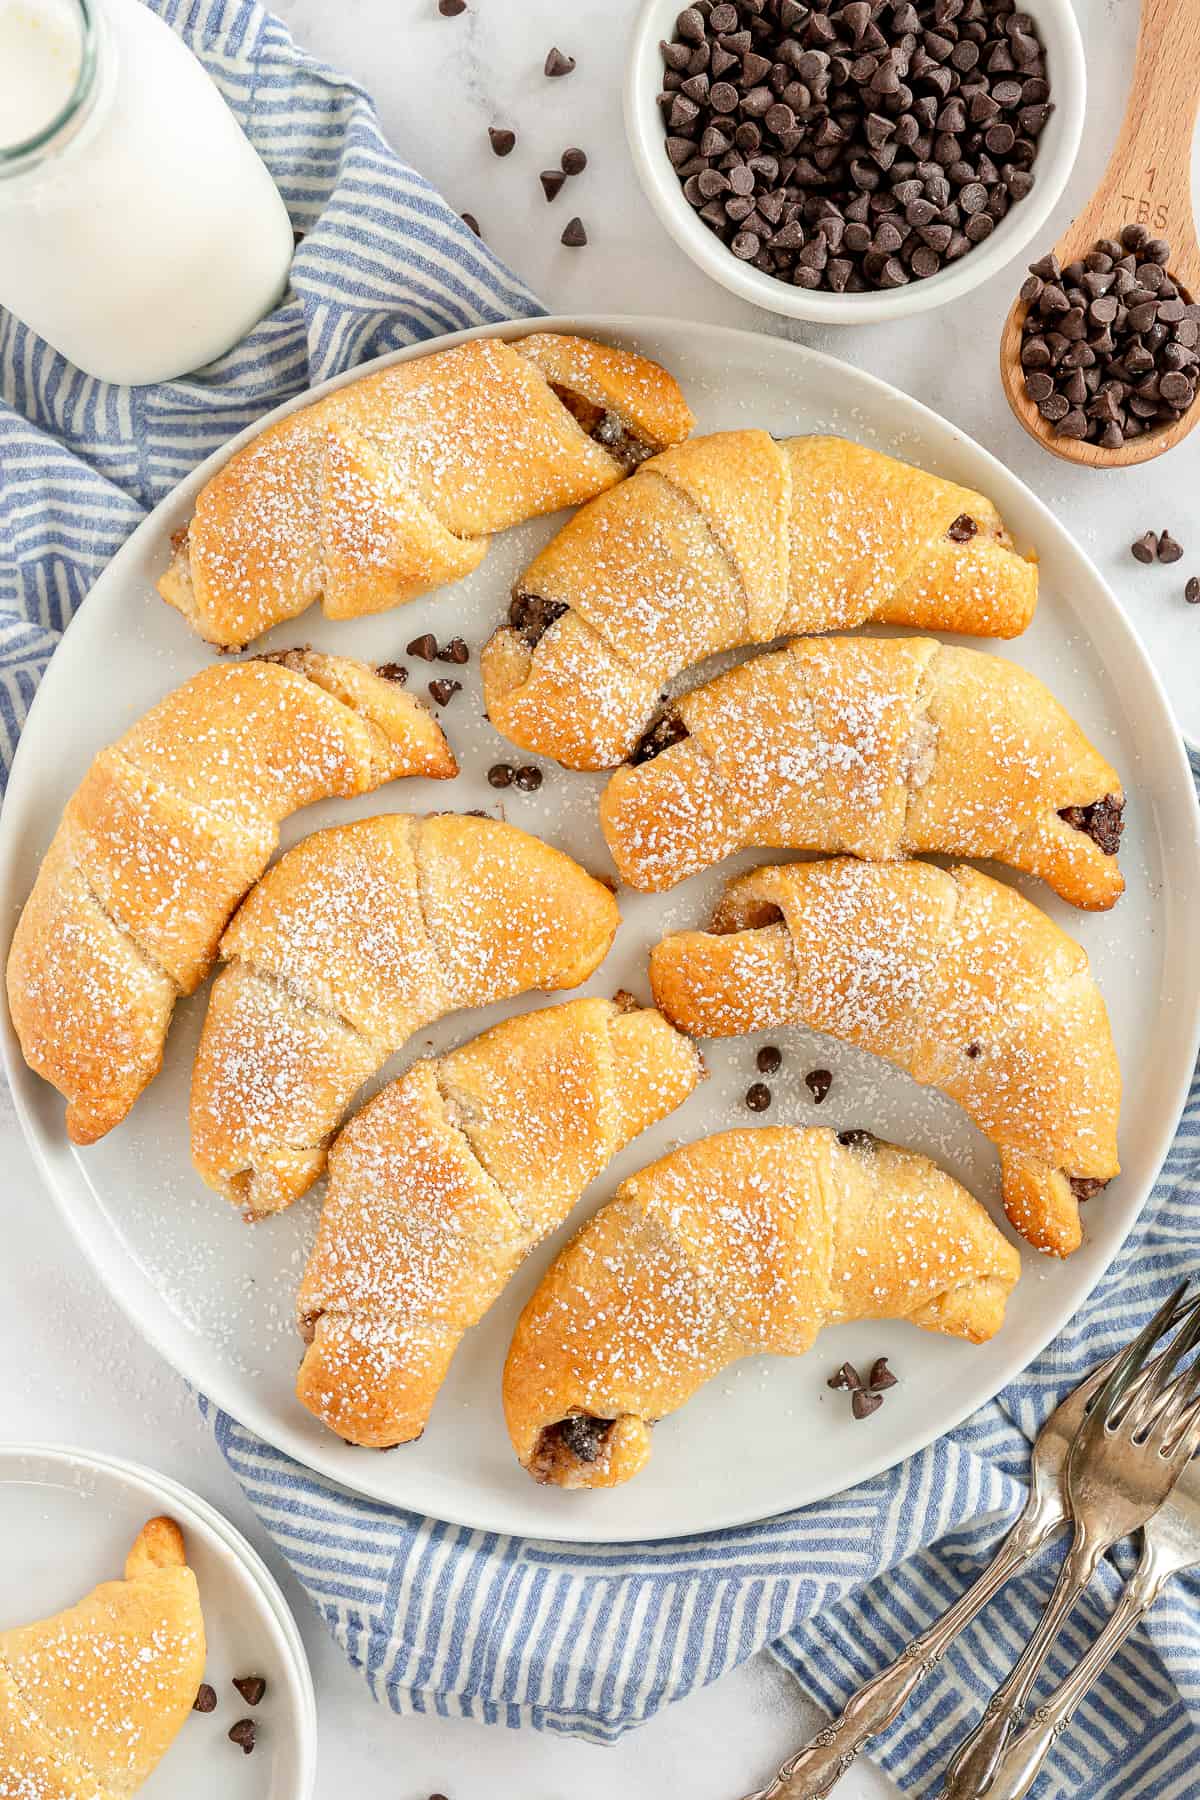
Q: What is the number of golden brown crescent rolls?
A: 9